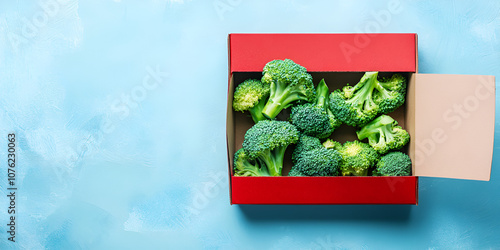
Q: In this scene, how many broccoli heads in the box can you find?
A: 9